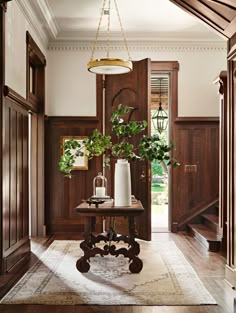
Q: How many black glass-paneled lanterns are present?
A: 1